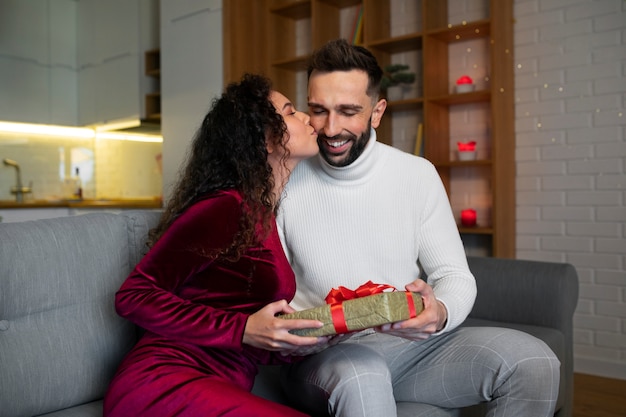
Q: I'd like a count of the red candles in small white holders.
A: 2